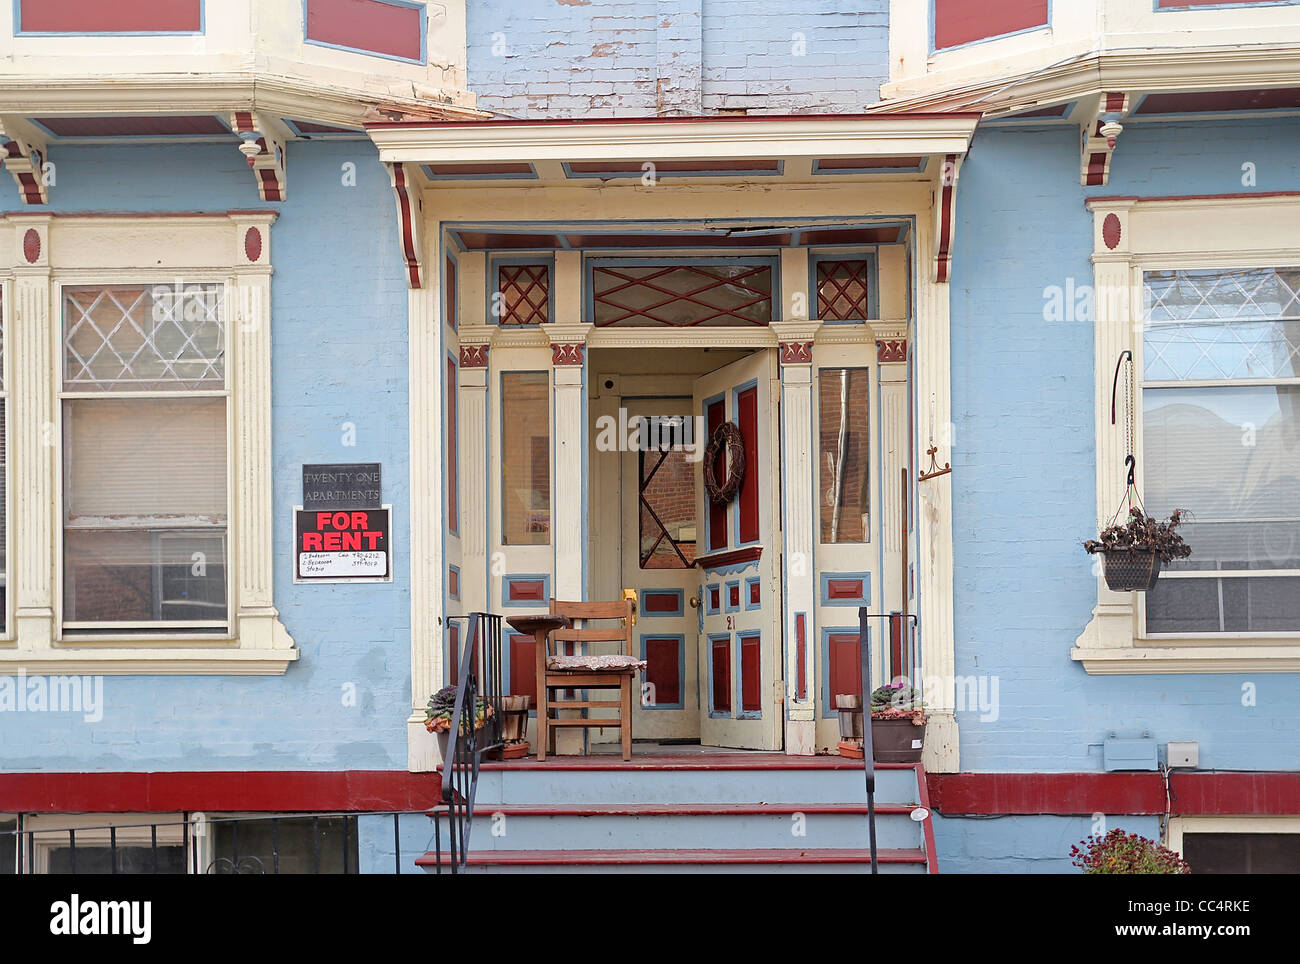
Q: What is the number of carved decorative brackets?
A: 5